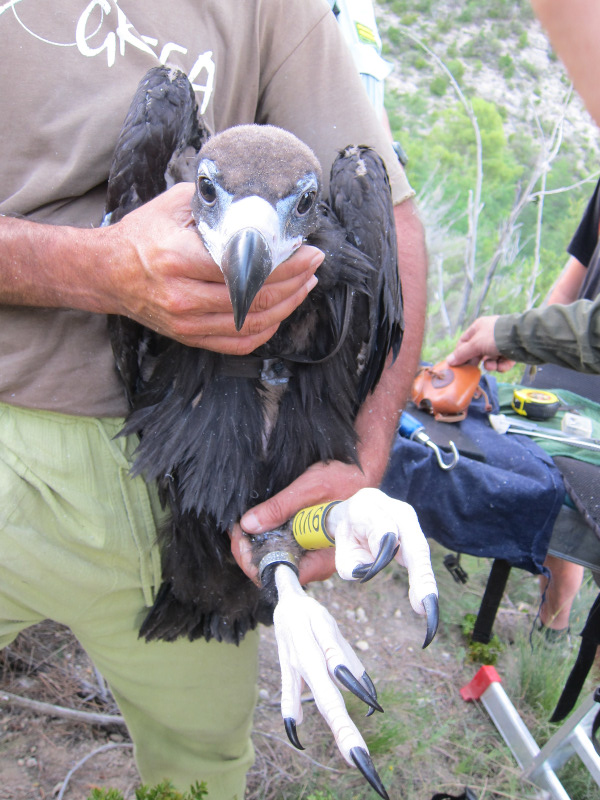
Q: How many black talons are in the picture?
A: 7